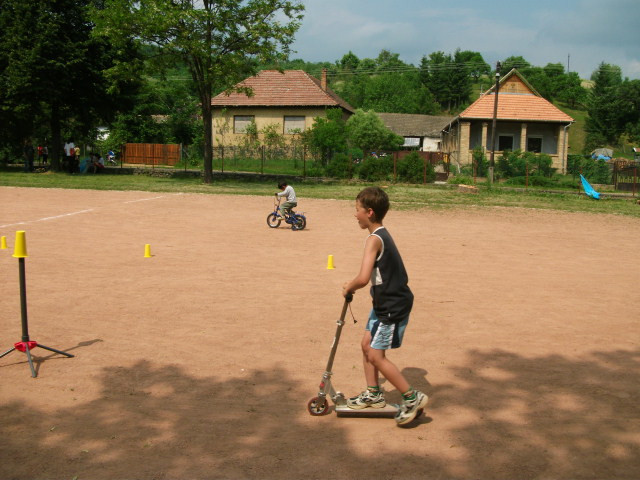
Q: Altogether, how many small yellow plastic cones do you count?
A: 4